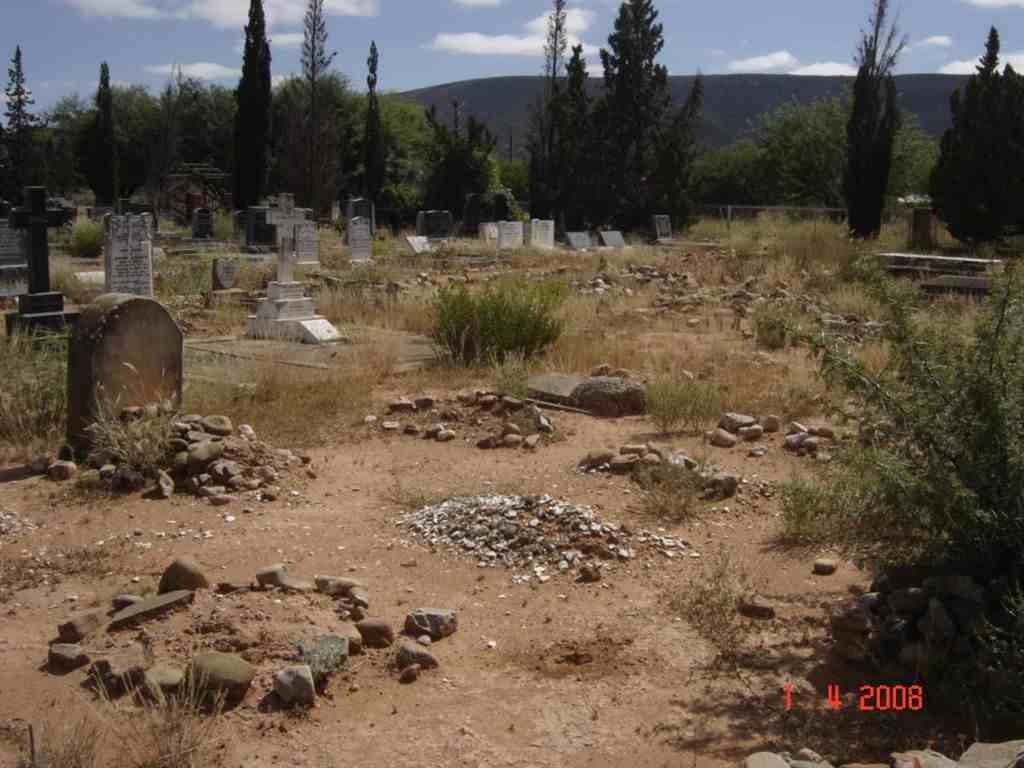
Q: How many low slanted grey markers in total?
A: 2